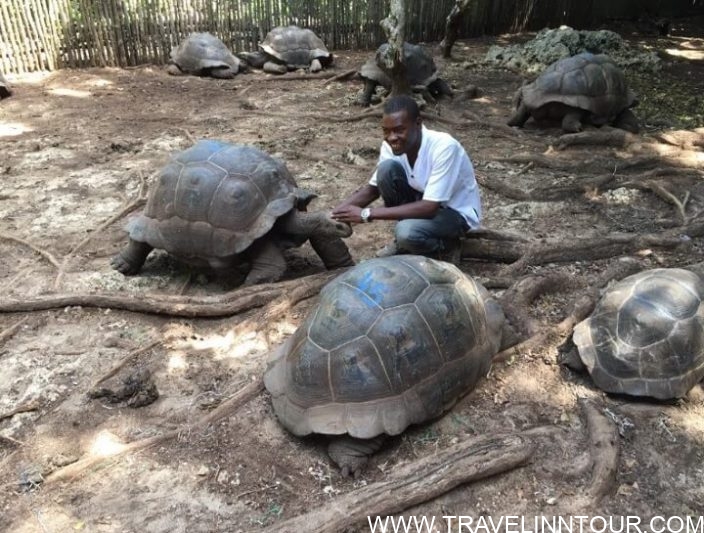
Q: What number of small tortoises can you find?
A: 0